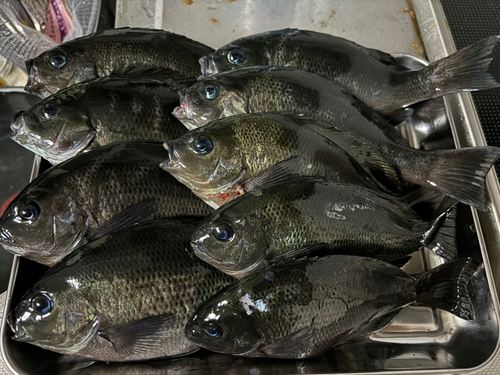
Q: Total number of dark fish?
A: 9